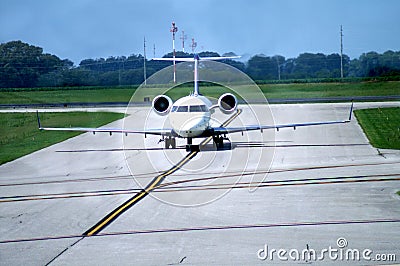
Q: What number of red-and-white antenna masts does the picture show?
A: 3